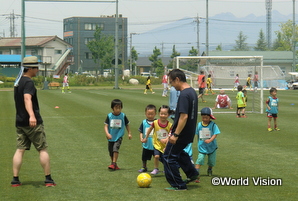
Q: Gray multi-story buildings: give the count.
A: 1